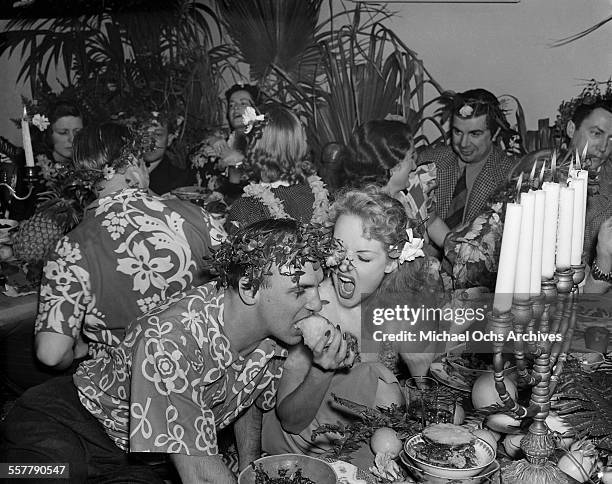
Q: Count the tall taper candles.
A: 8